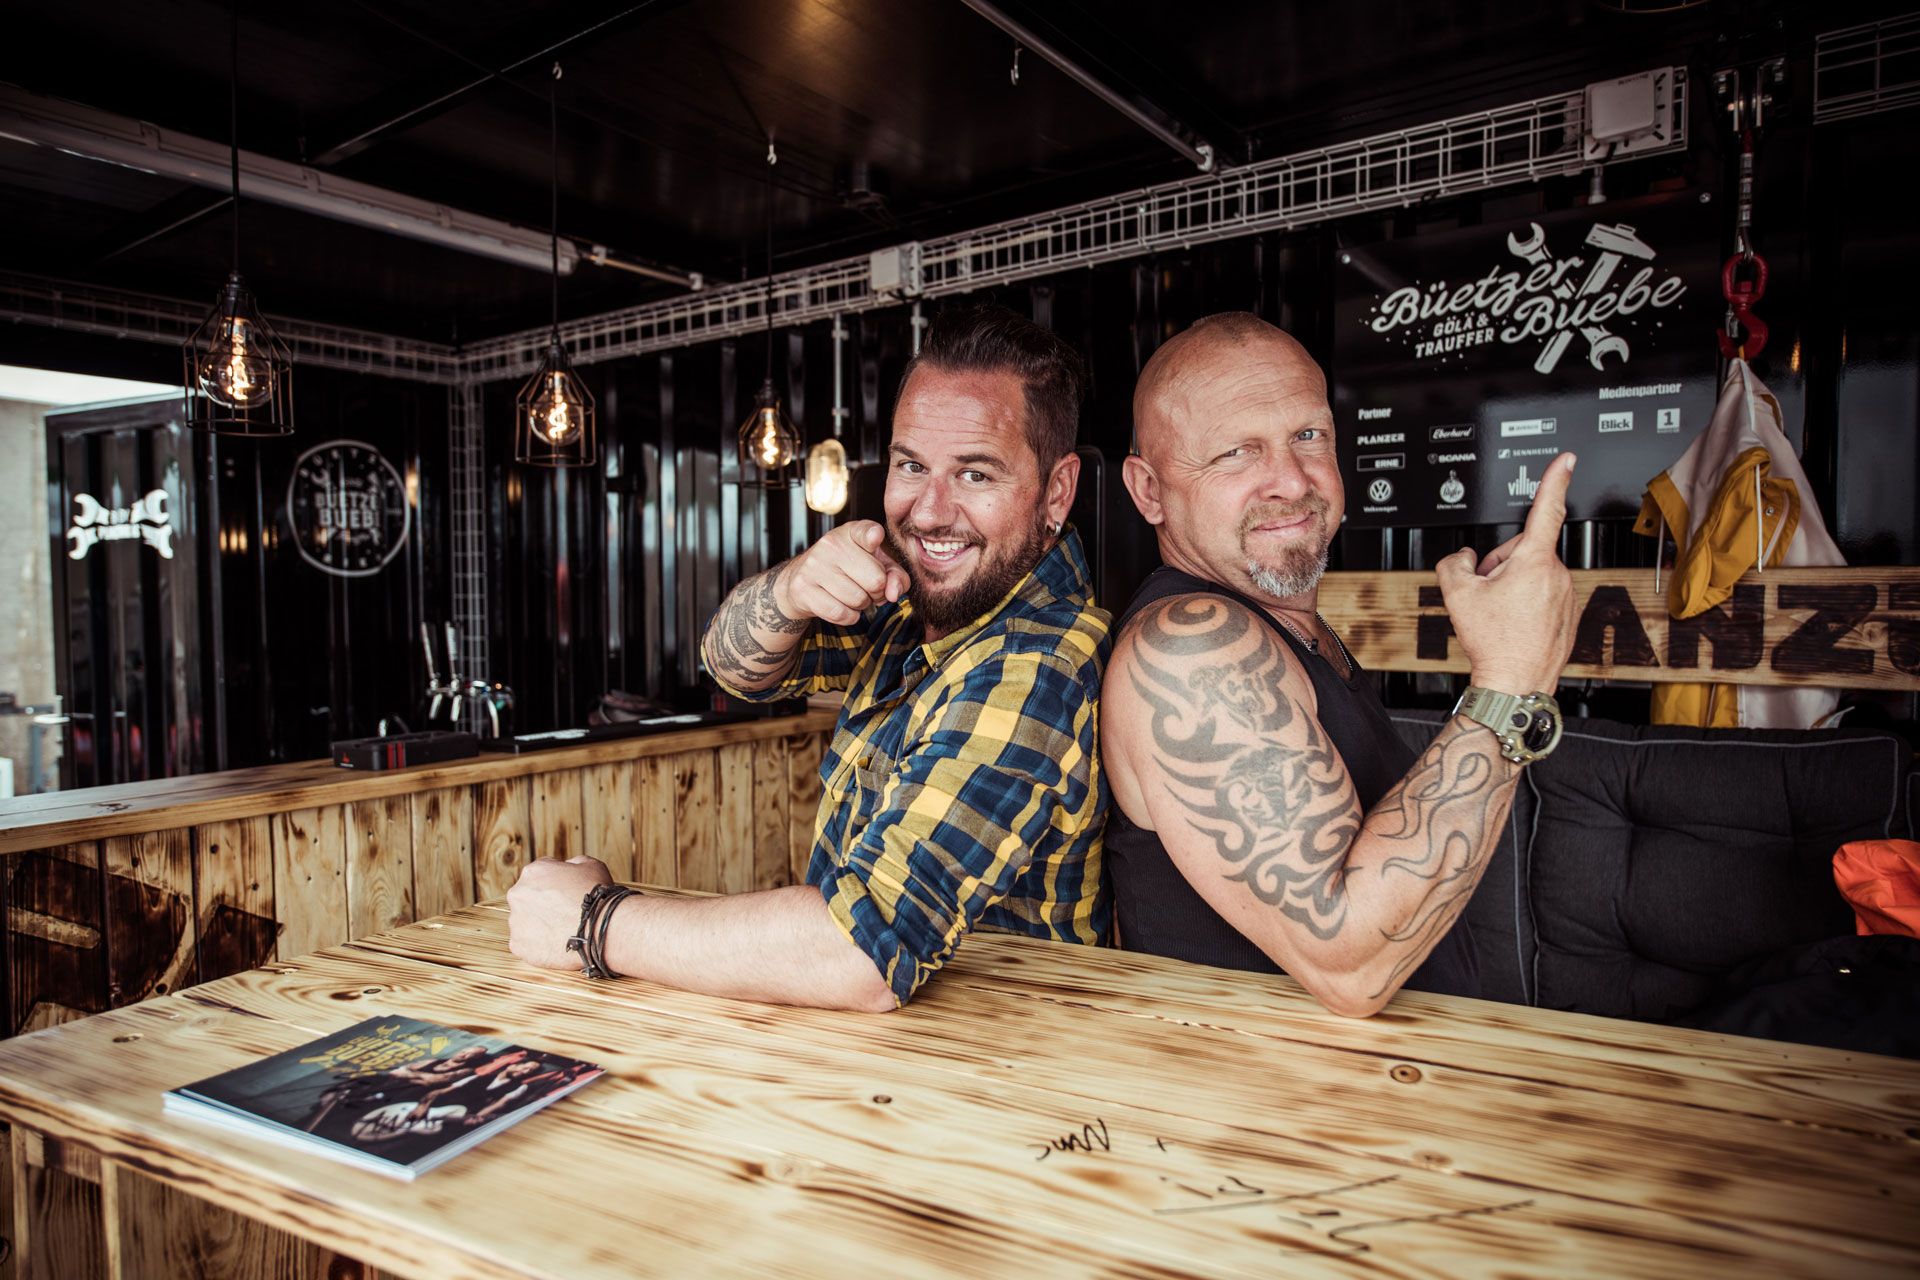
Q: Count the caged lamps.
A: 3